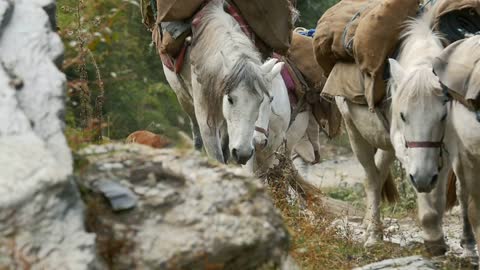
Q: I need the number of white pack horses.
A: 4